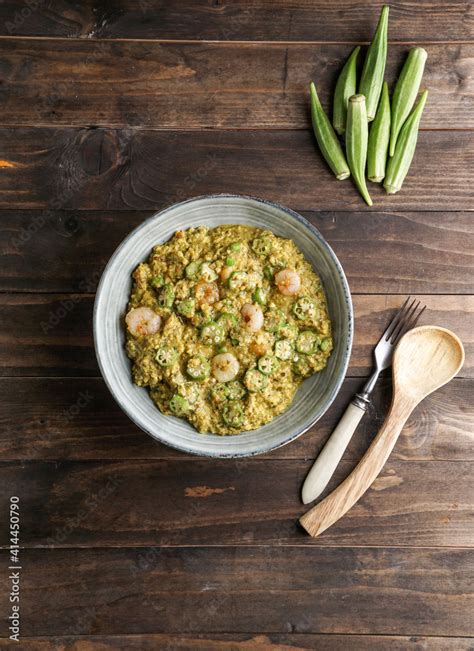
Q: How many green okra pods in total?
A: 7